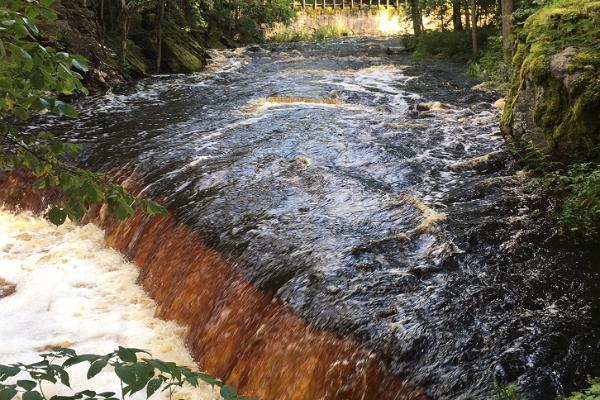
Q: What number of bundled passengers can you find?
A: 0